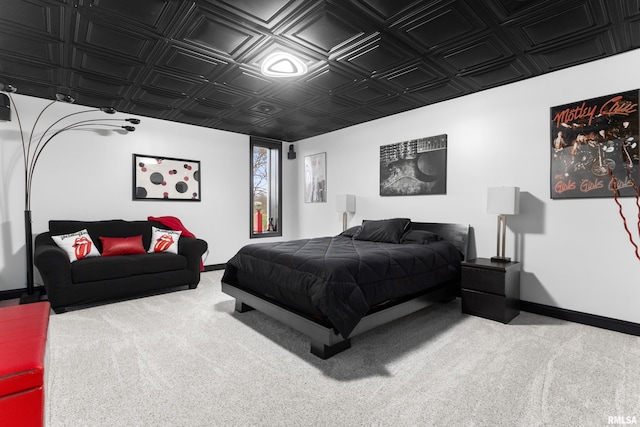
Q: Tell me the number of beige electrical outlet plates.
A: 0